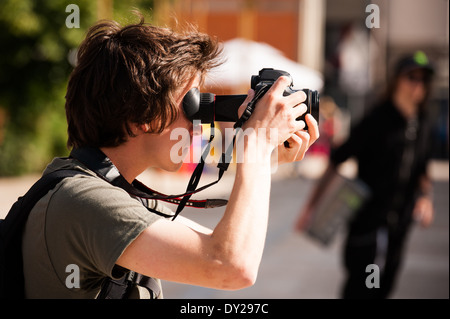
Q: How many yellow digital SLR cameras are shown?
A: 0